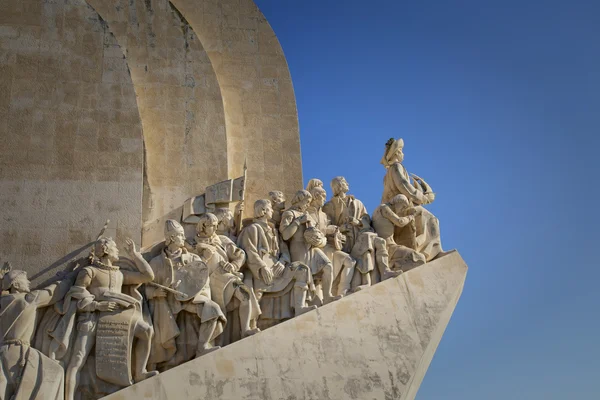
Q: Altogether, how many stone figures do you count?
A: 13